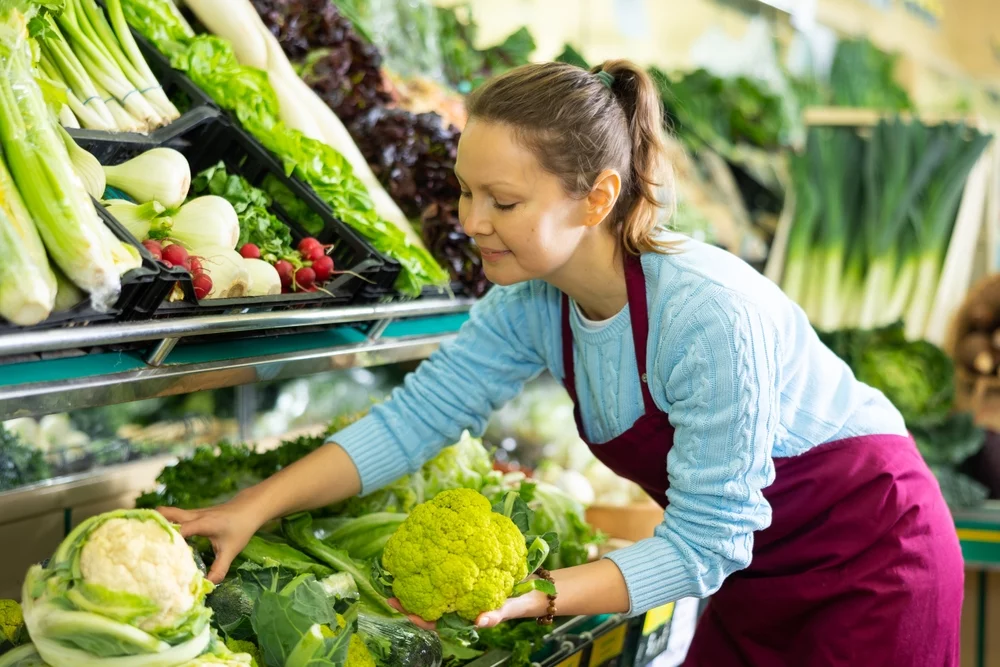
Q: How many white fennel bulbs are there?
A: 6